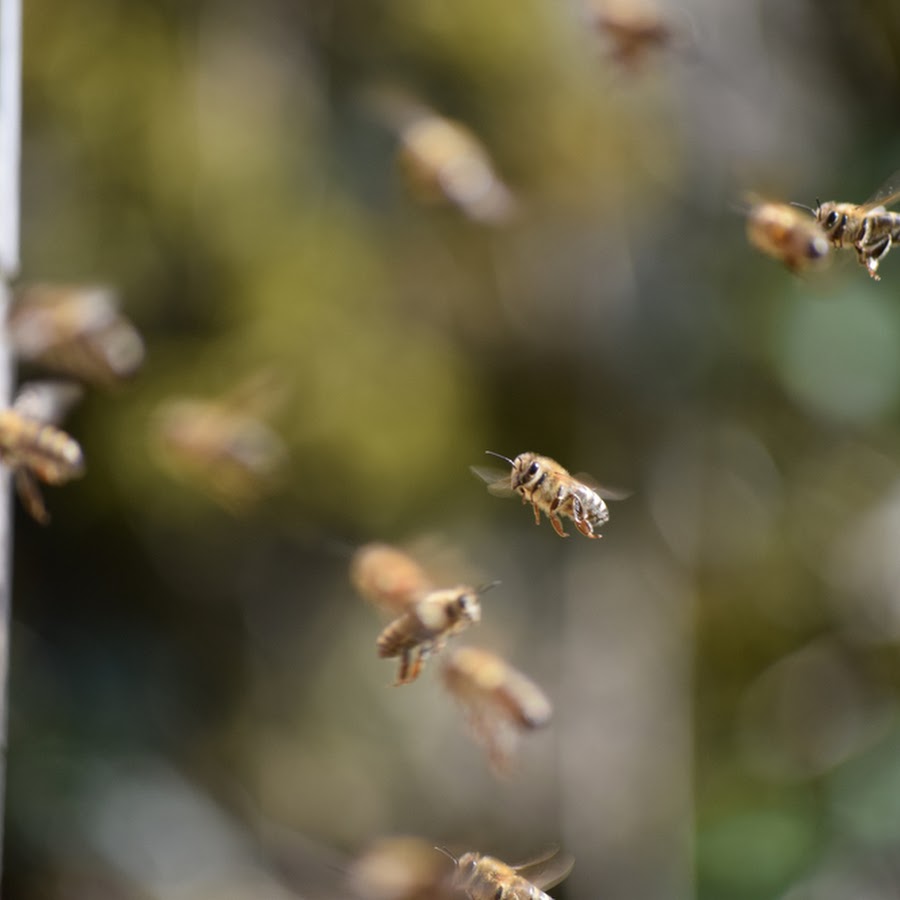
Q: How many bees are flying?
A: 13